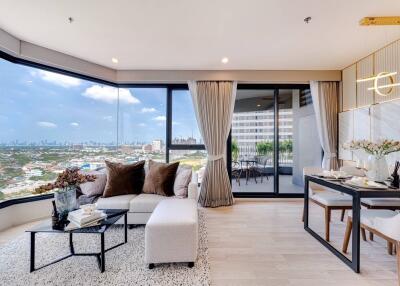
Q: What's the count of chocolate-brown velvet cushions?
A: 2